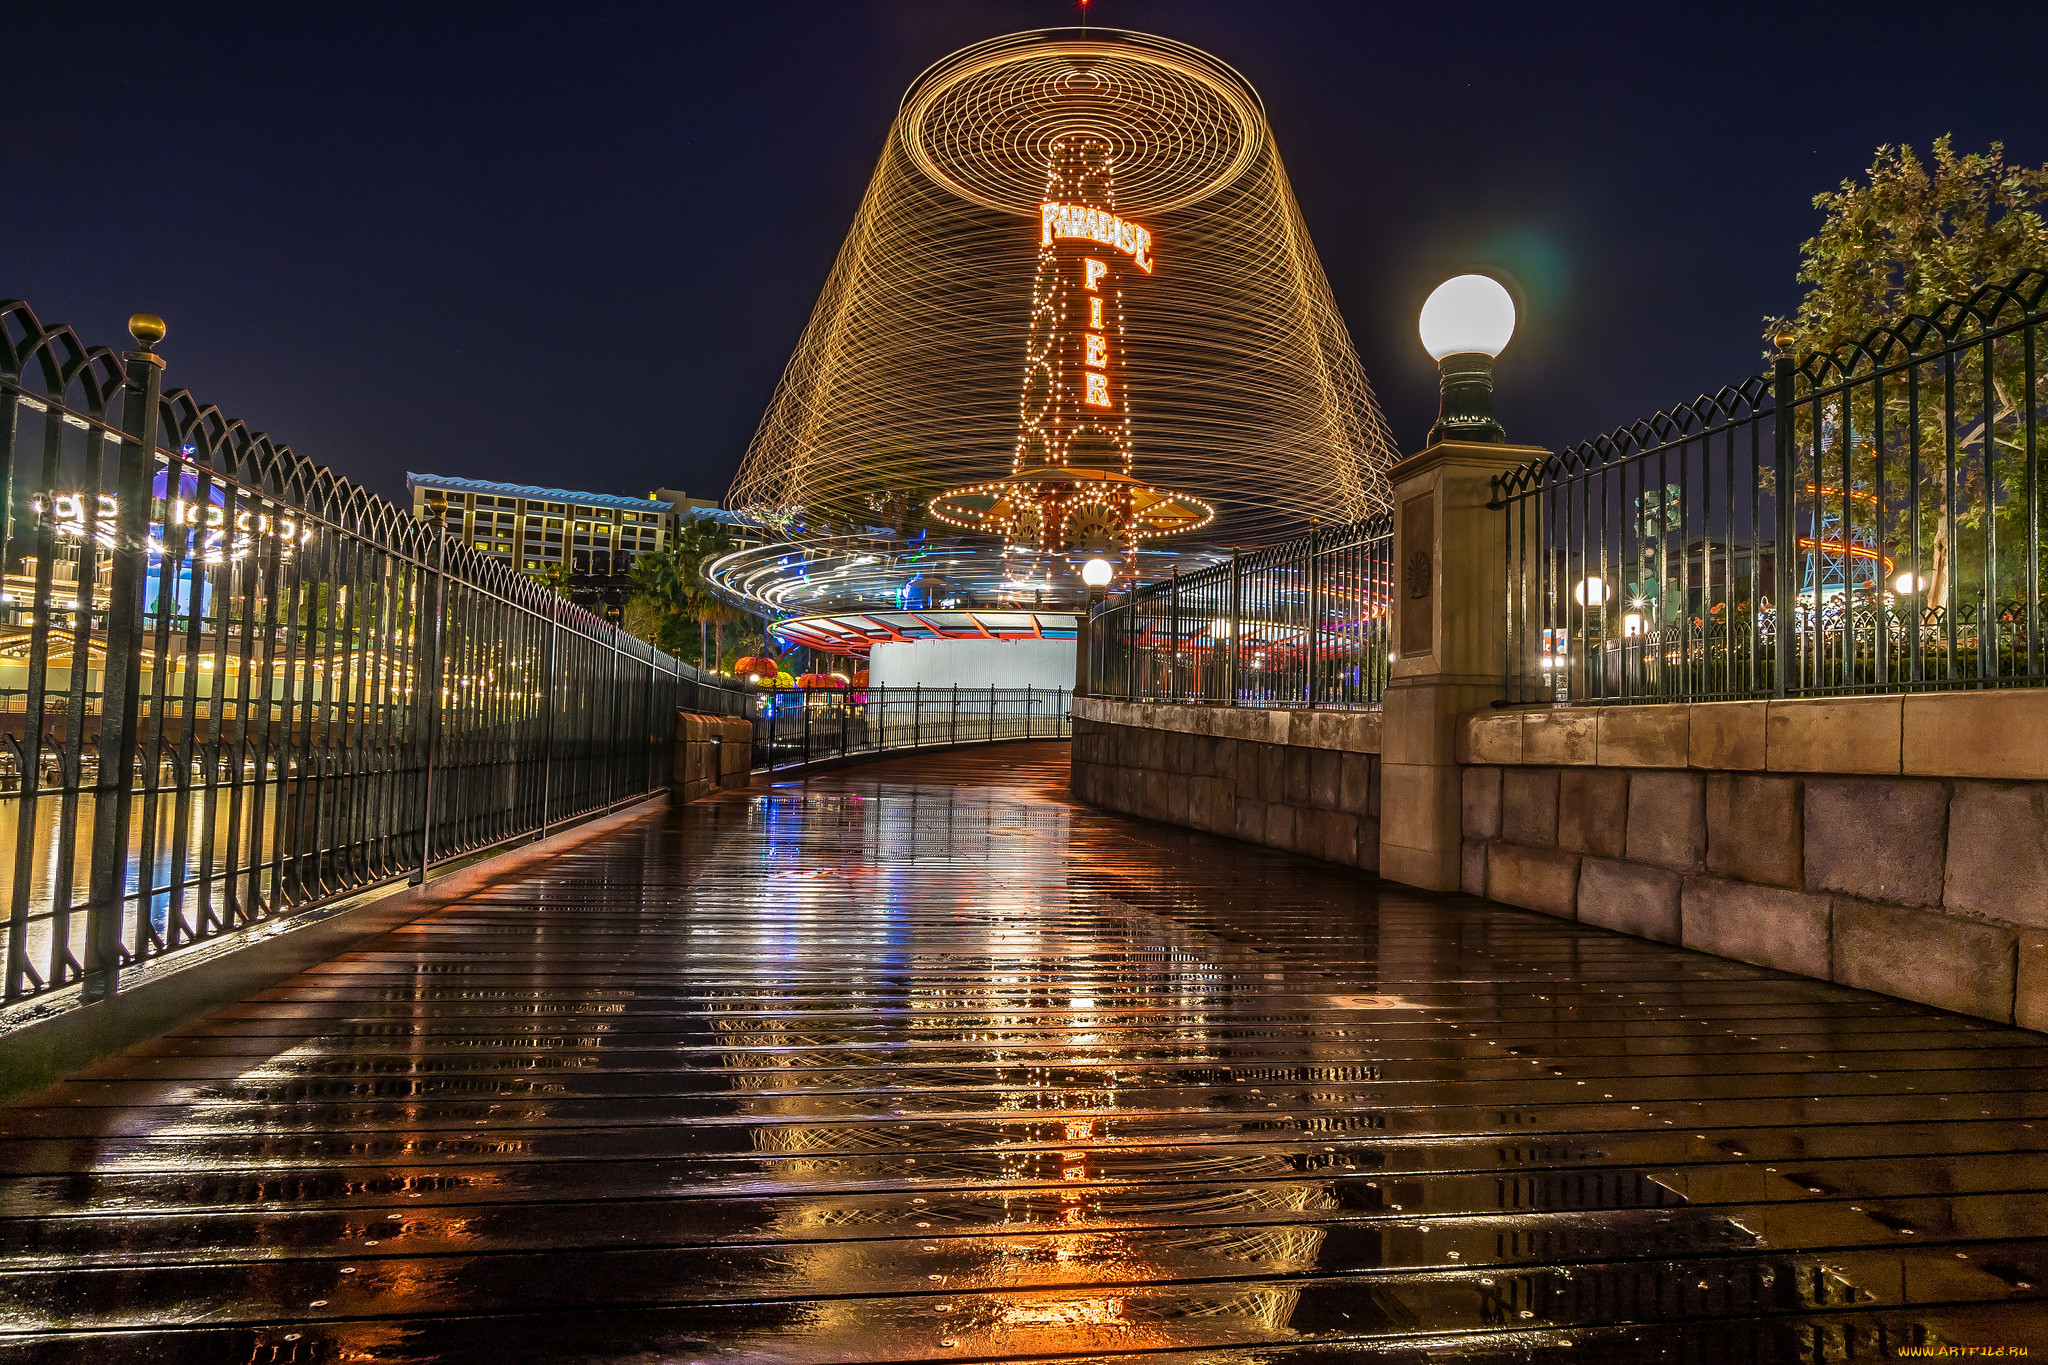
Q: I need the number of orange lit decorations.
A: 3